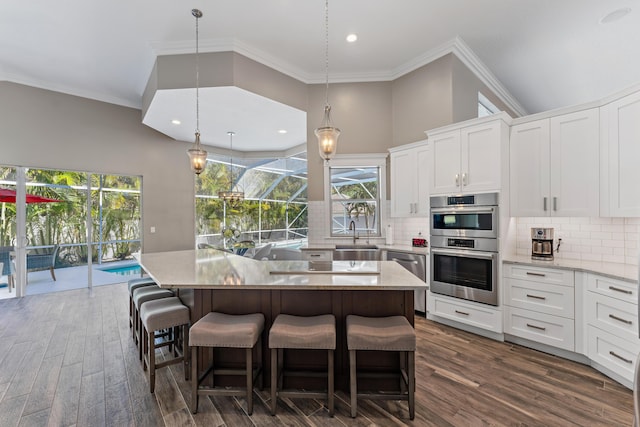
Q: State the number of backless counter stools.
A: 6